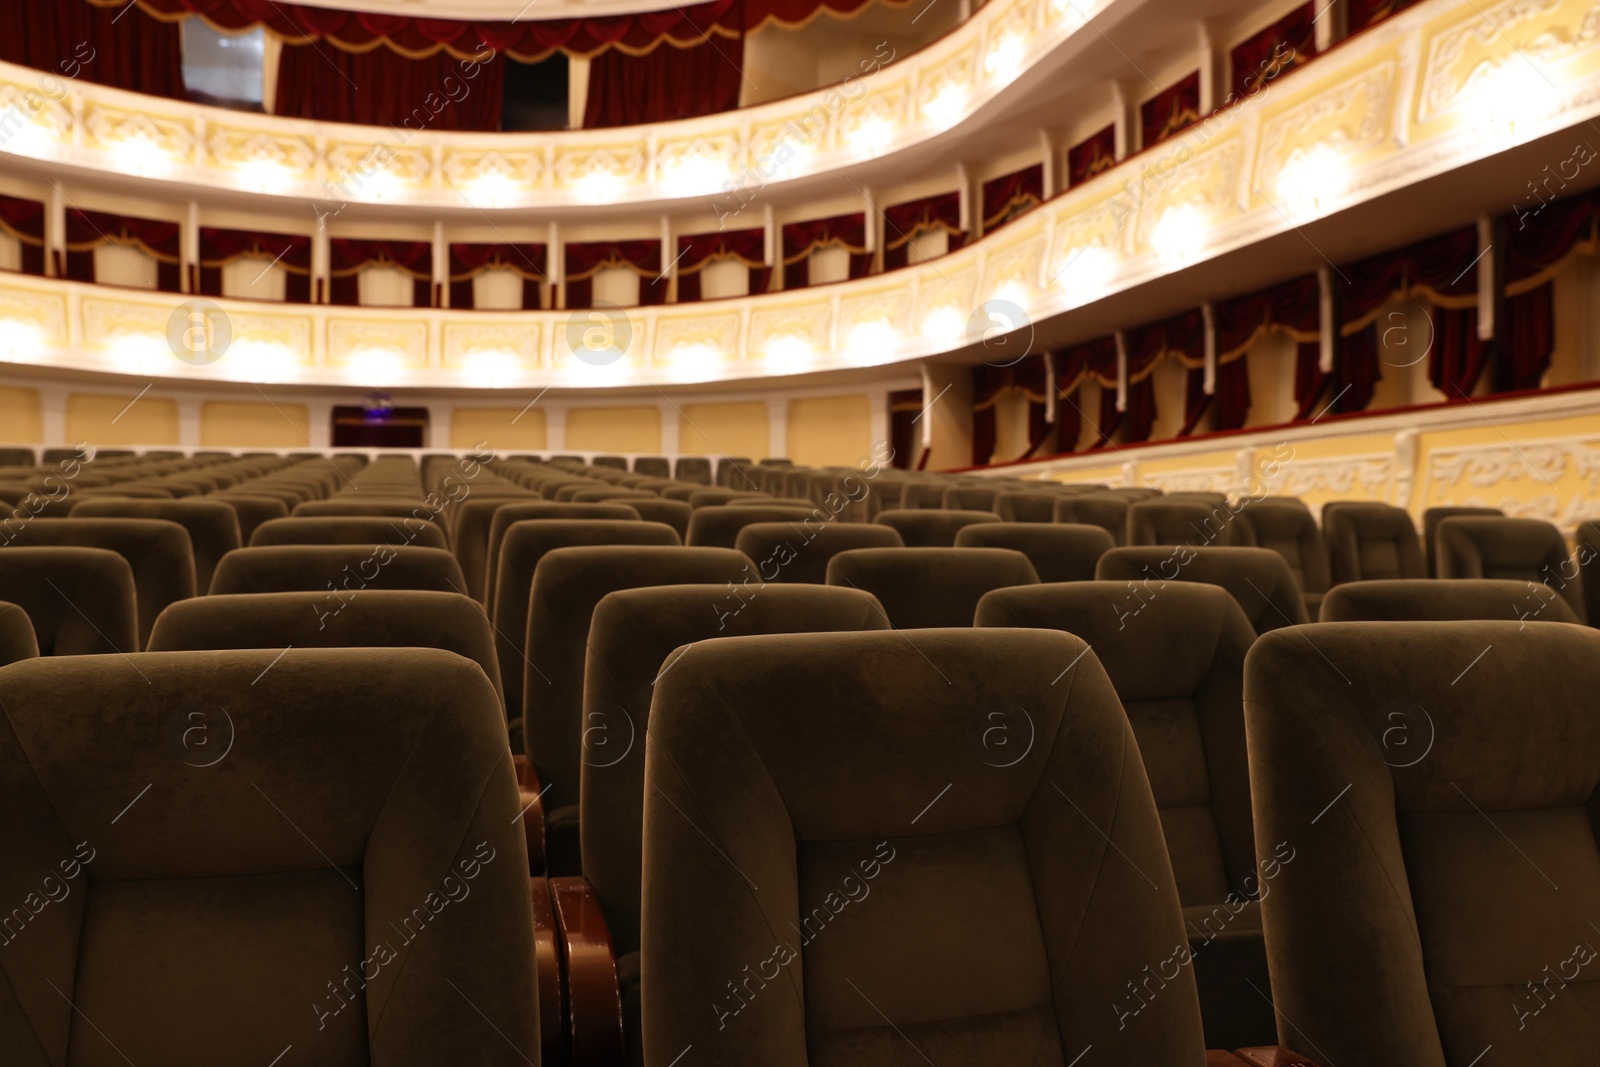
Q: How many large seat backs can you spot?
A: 3